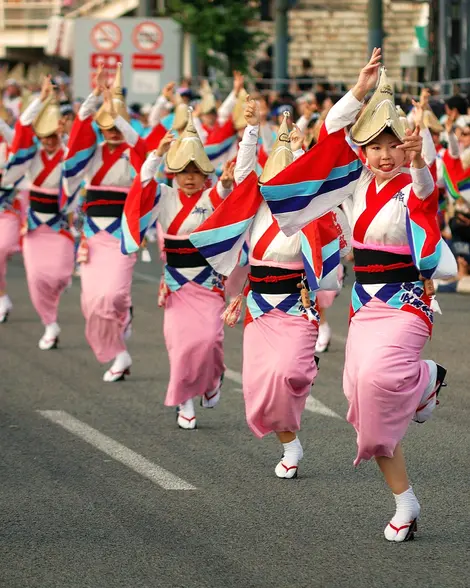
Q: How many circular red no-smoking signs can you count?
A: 2